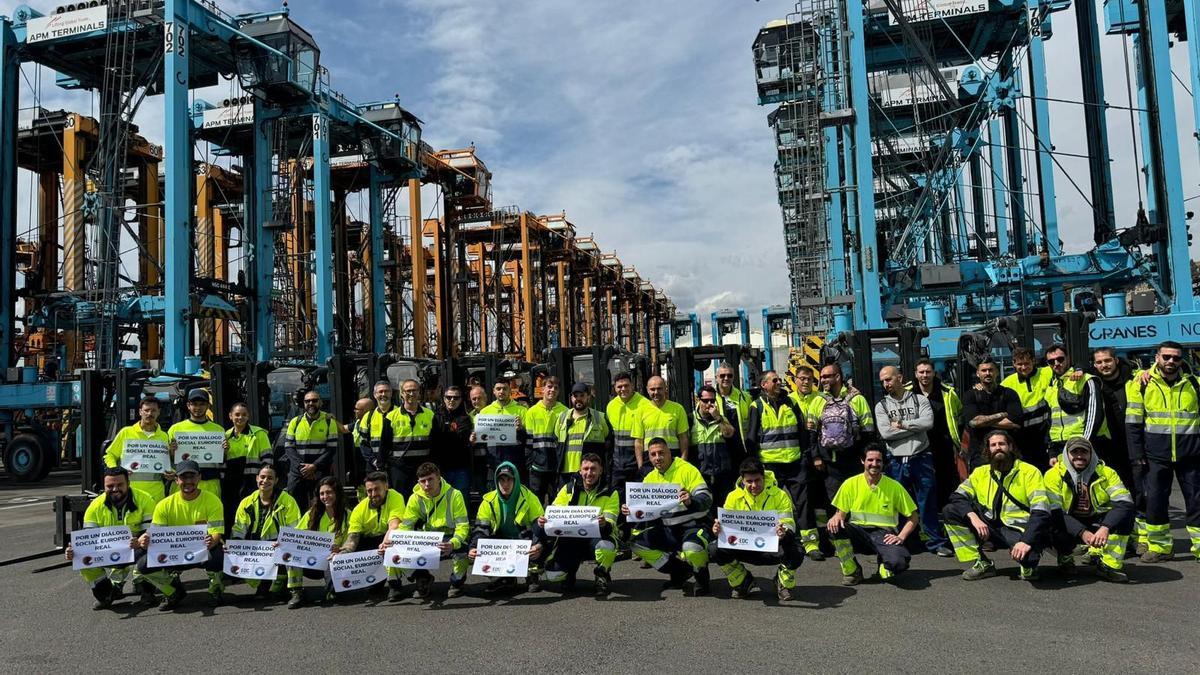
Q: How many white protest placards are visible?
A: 13